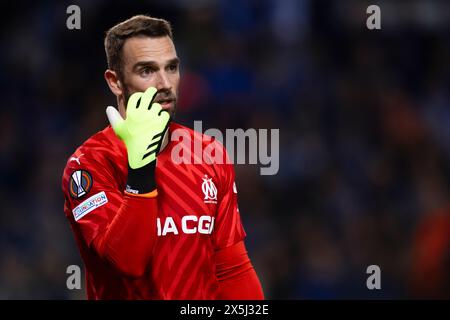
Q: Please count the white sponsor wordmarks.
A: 1